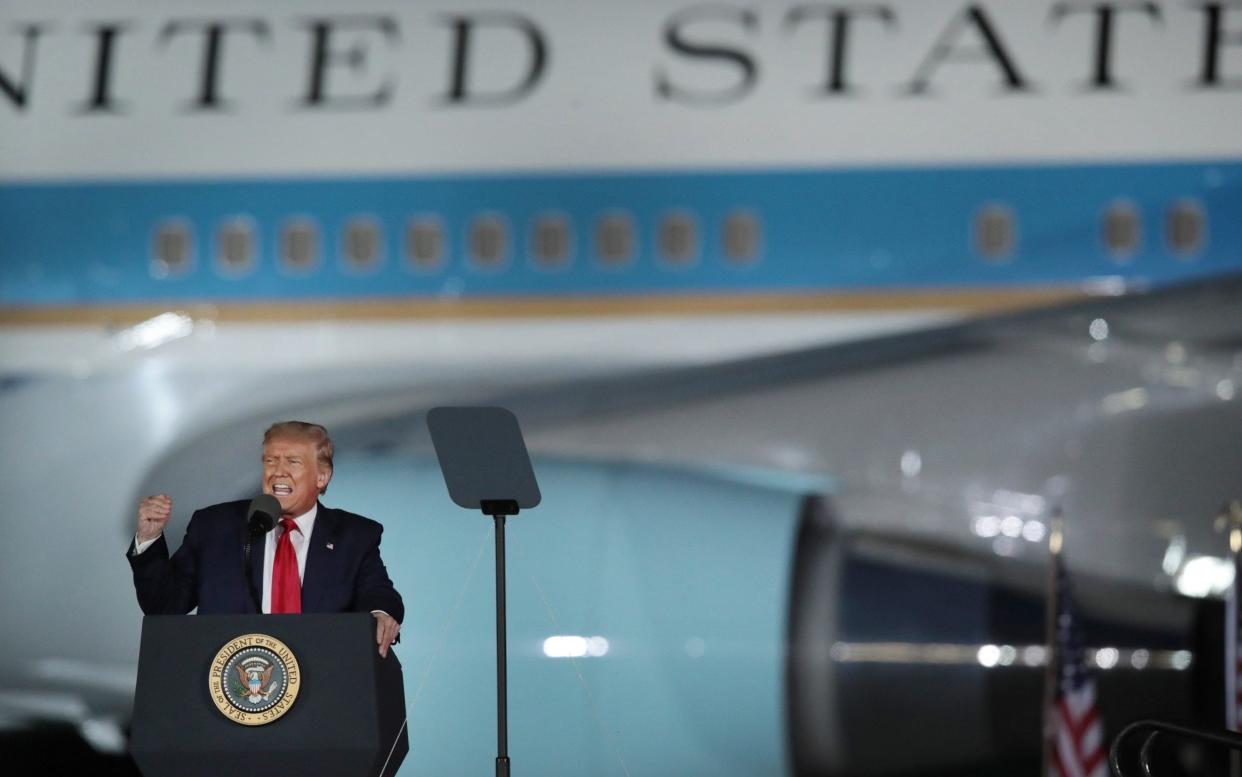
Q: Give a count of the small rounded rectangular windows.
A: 13